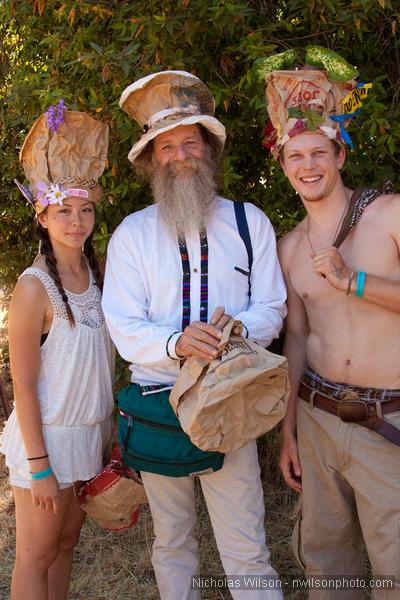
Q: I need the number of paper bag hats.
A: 3